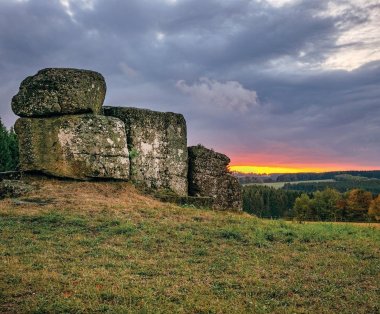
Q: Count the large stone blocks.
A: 4